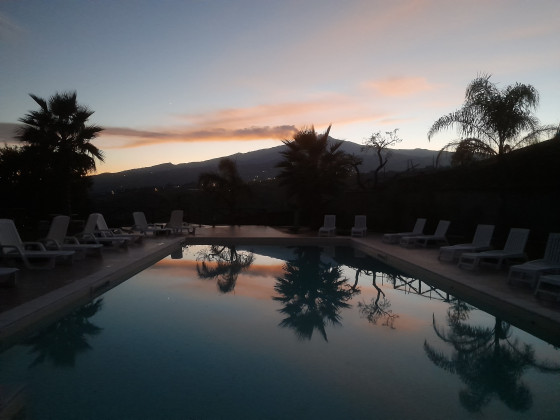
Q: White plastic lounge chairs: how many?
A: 15